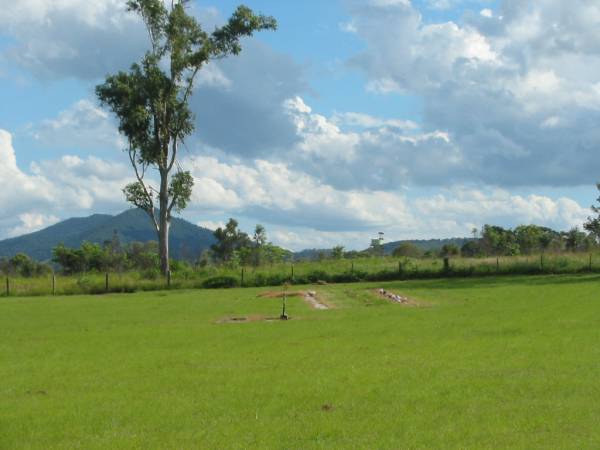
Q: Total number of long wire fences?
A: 1